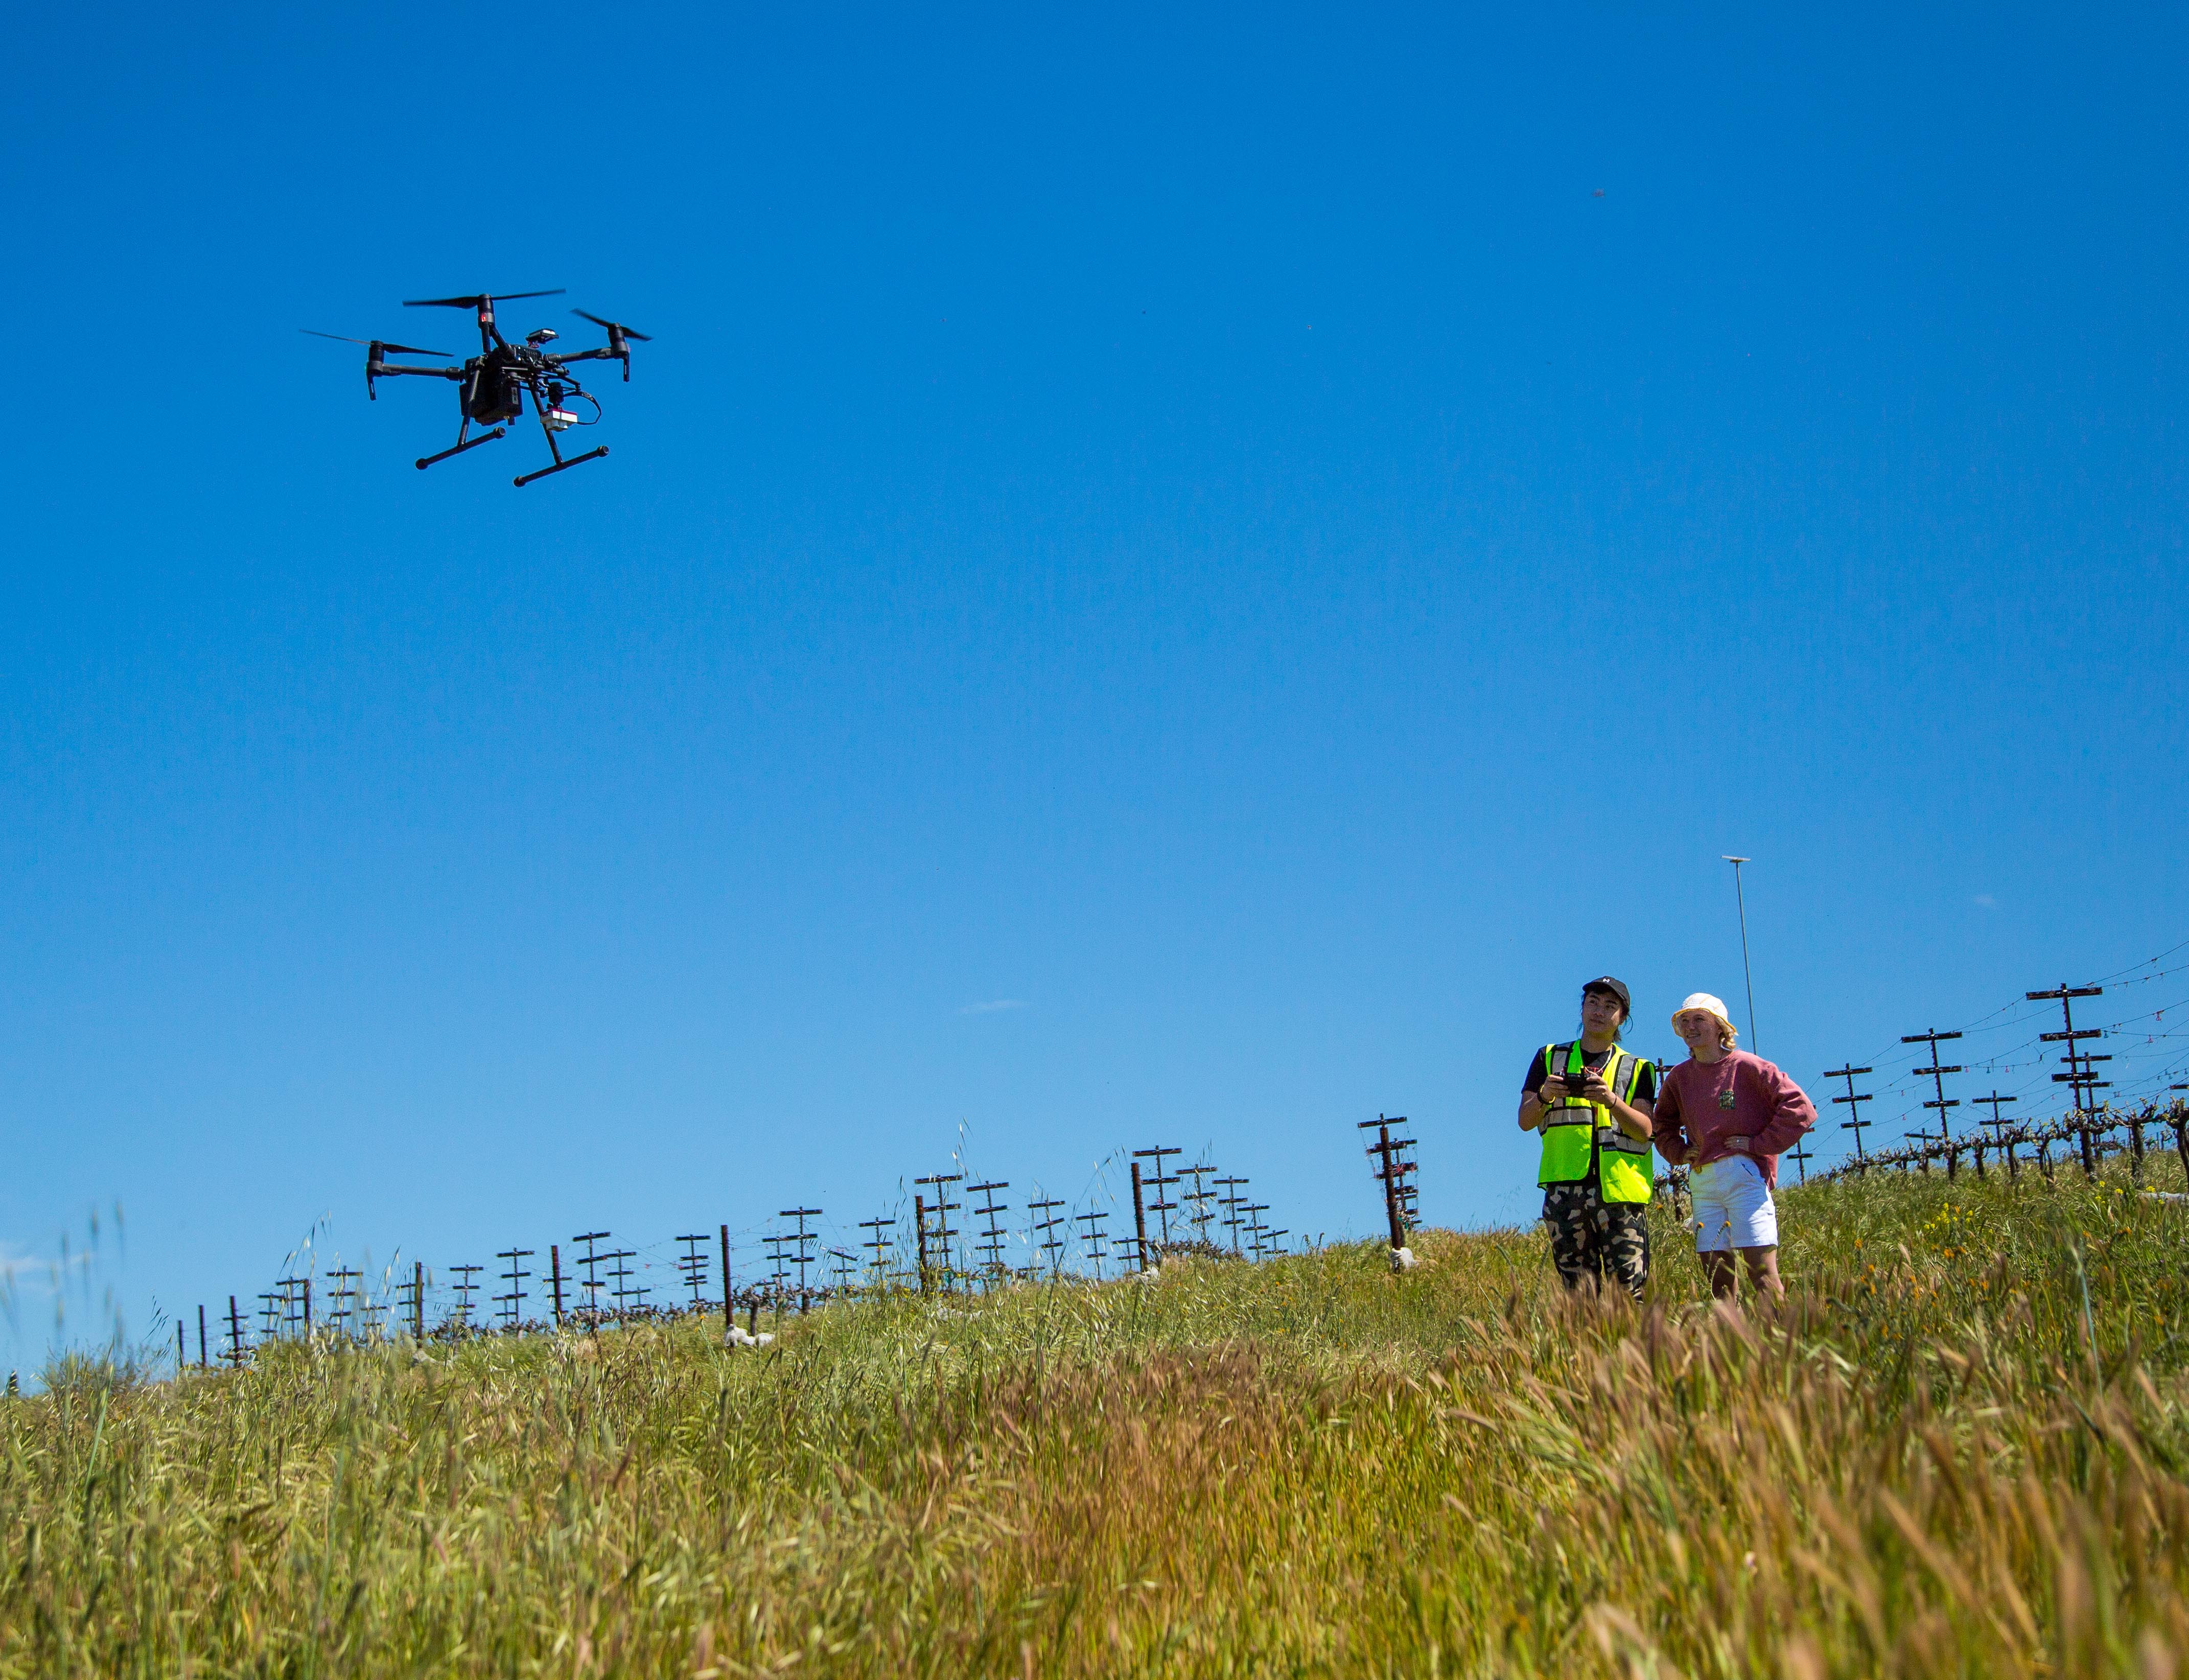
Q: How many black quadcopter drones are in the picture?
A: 1